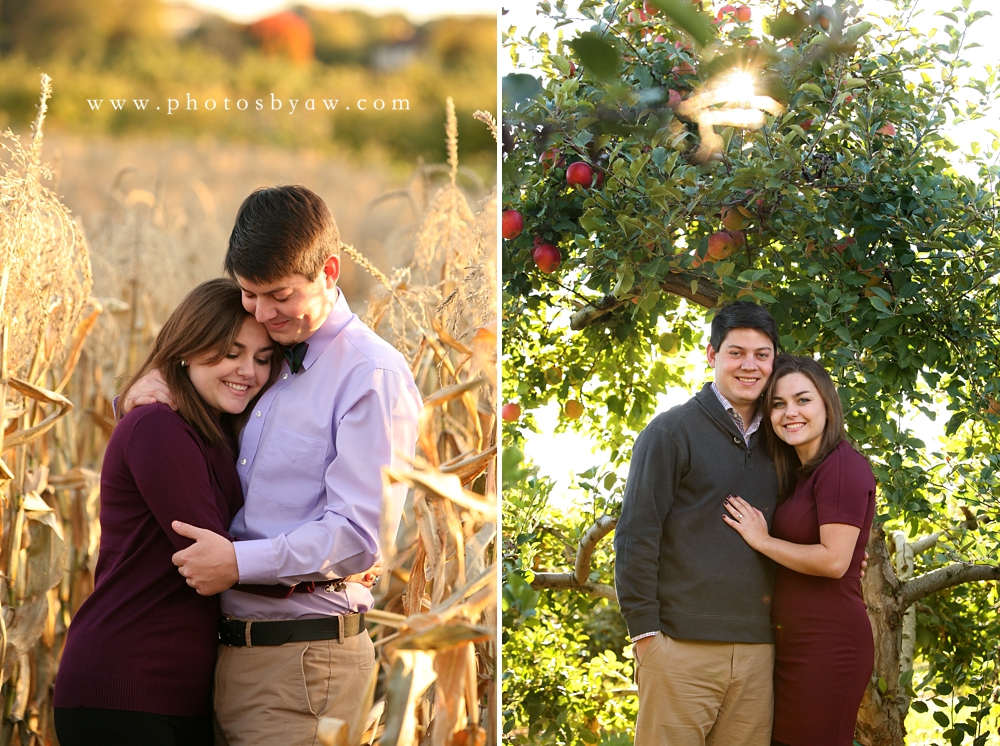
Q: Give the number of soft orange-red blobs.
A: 1